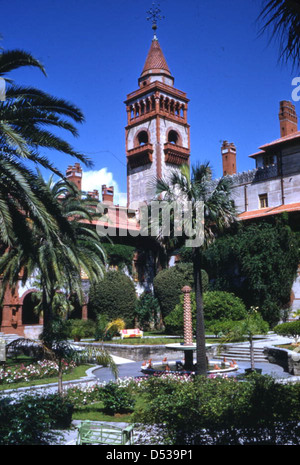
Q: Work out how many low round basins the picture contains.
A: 1